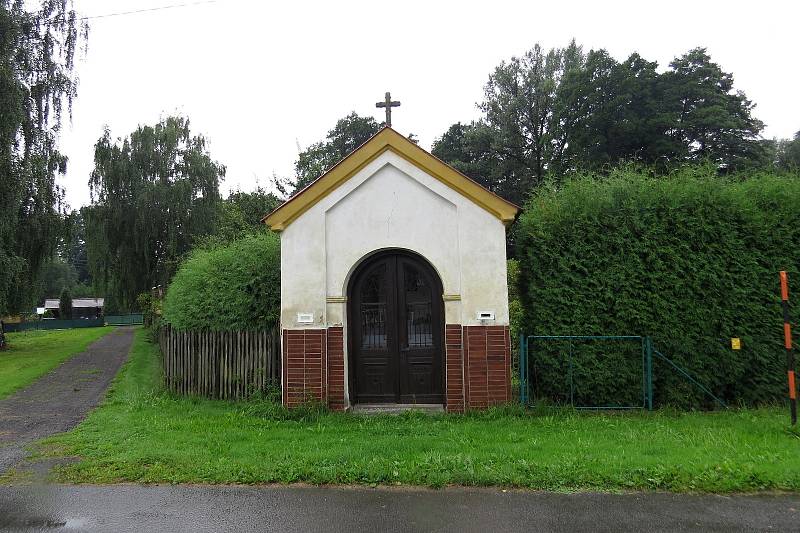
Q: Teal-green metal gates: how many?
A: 1